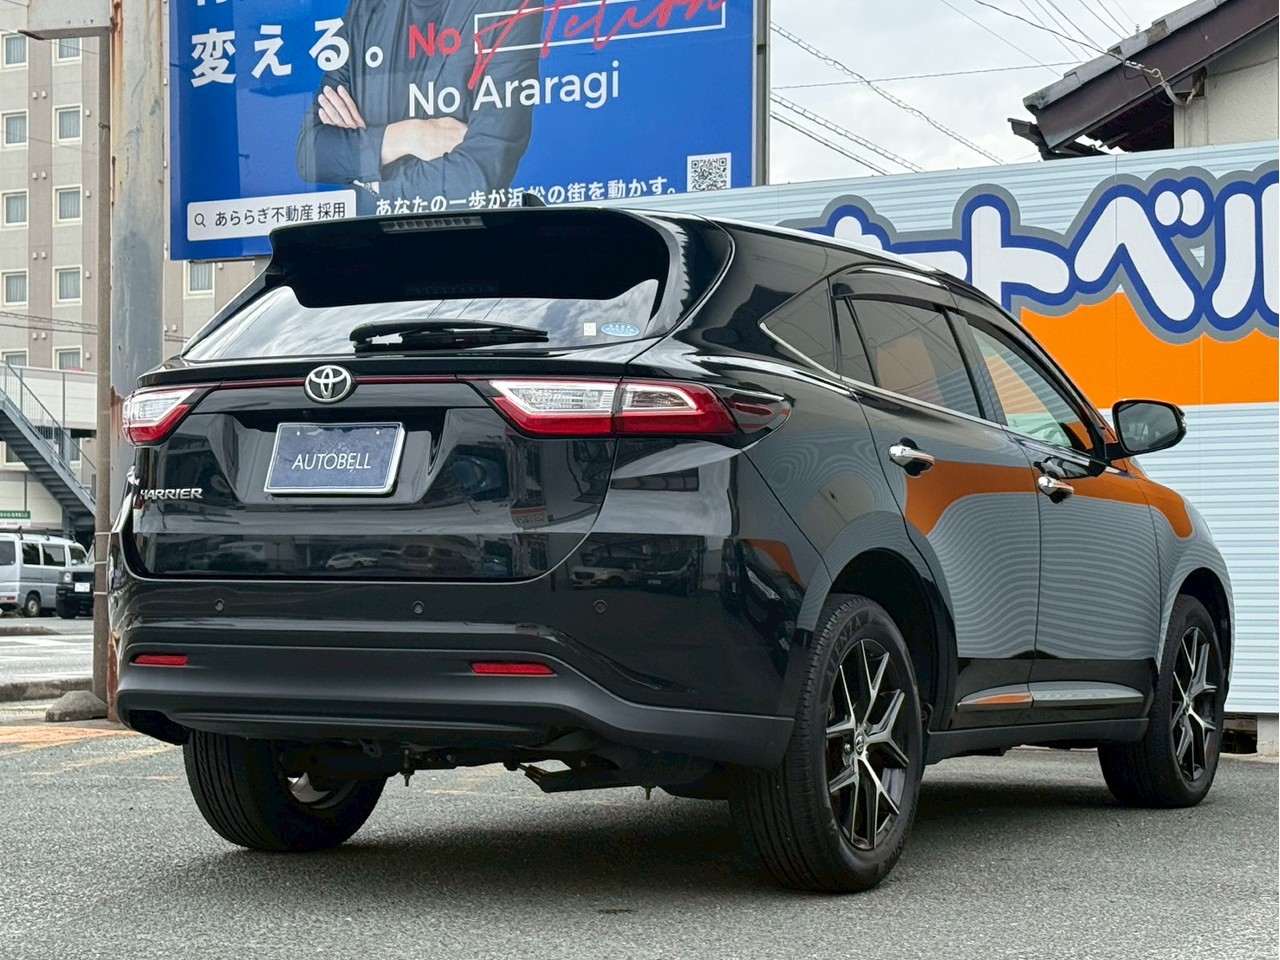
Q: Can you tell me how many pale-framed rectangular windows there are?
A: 11